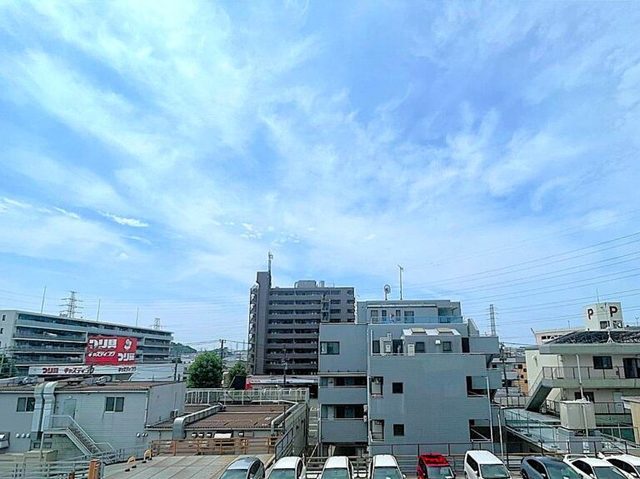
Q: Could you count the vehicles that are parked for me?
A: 9